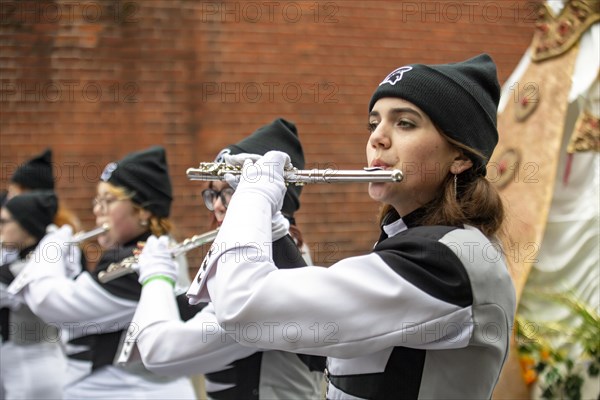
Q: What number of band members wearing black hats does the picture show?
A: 5